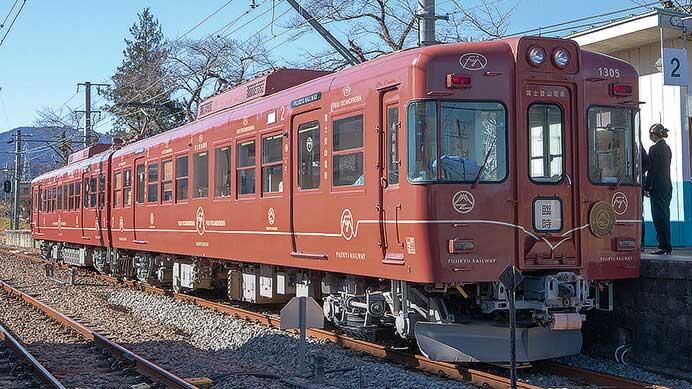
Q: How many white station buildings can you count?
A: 1